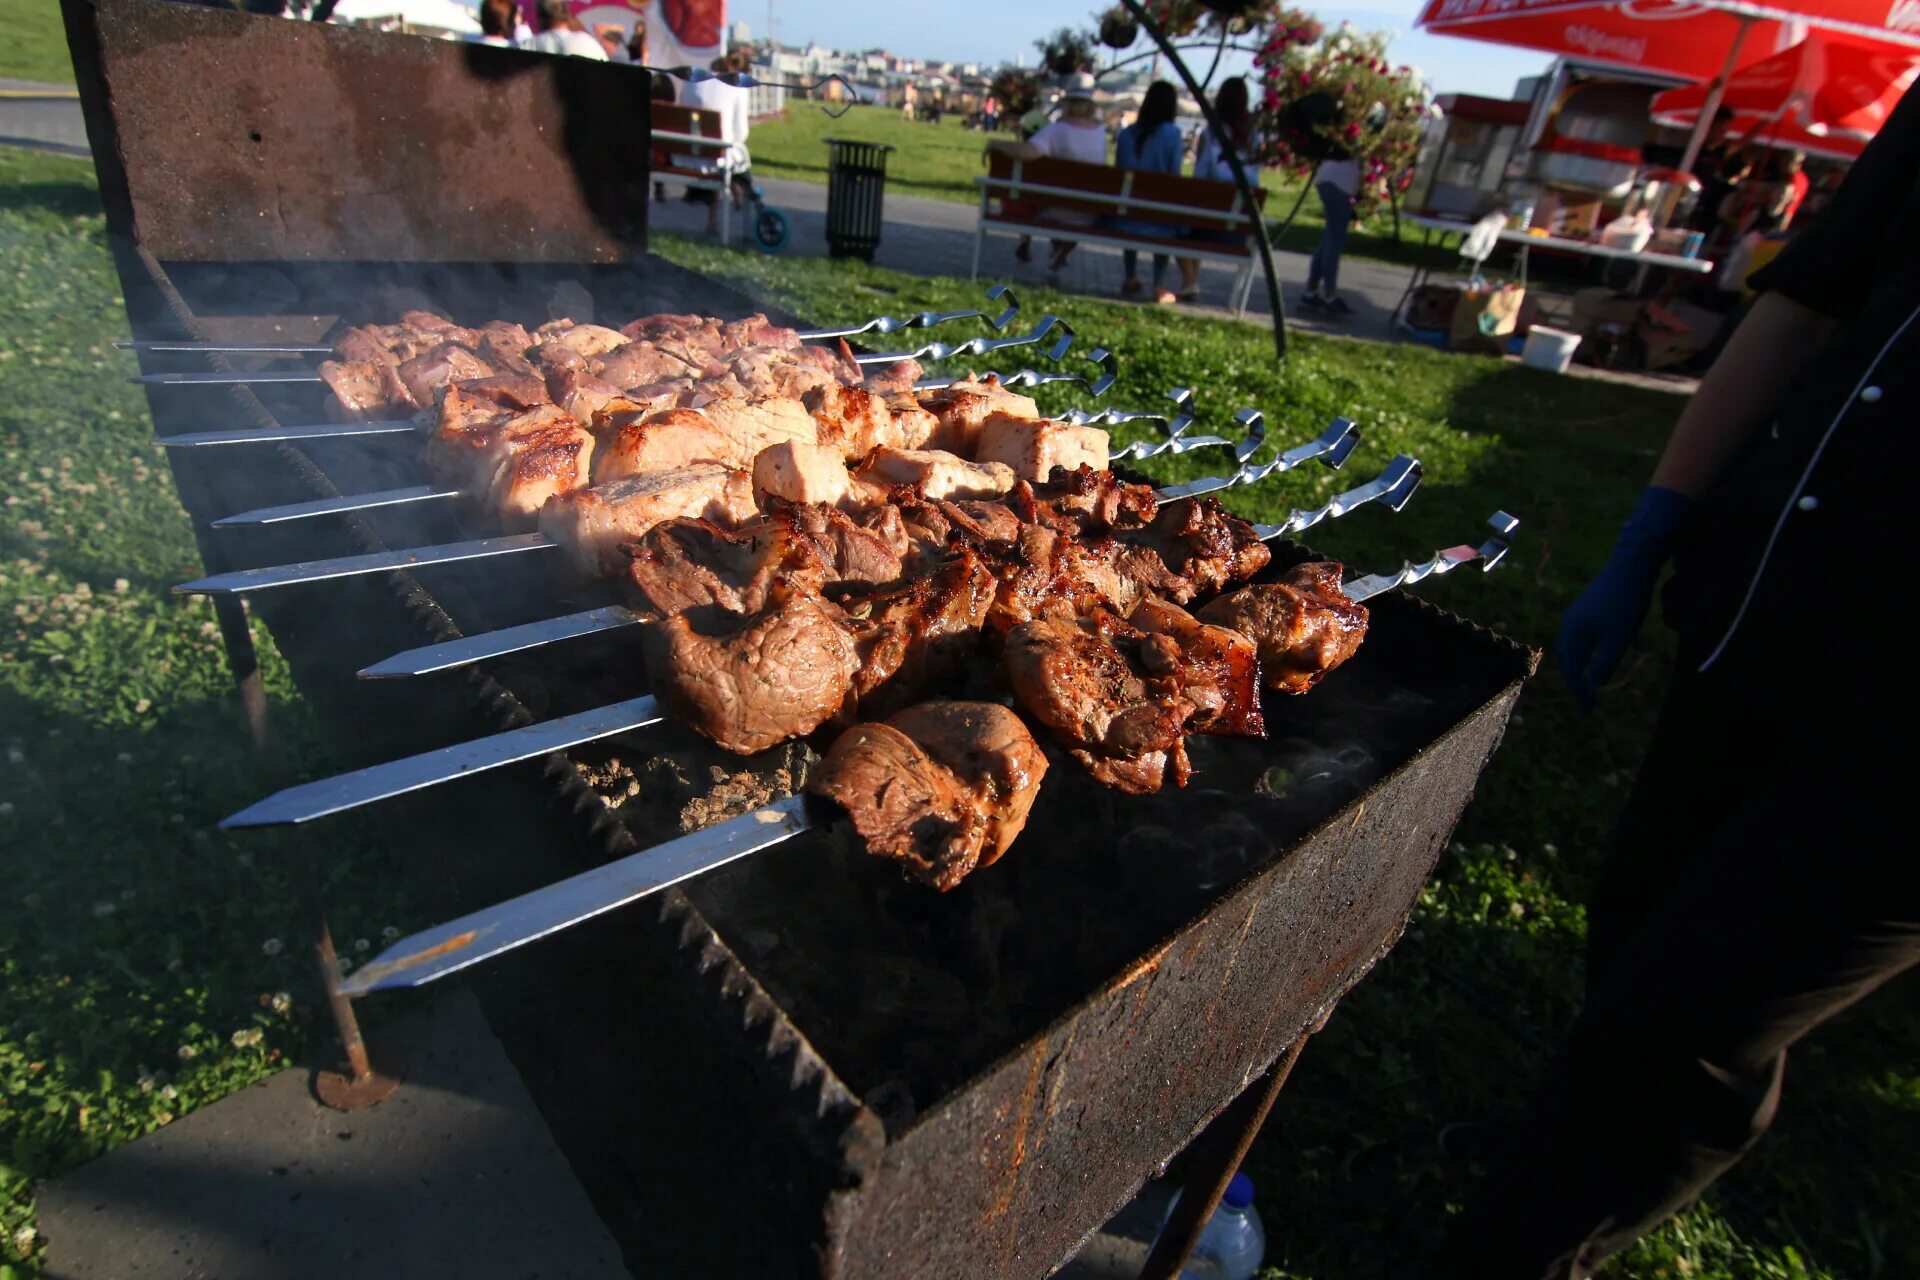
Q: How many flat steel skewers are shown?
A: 8